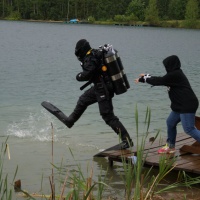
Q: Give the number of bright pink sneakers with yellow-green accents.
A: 1